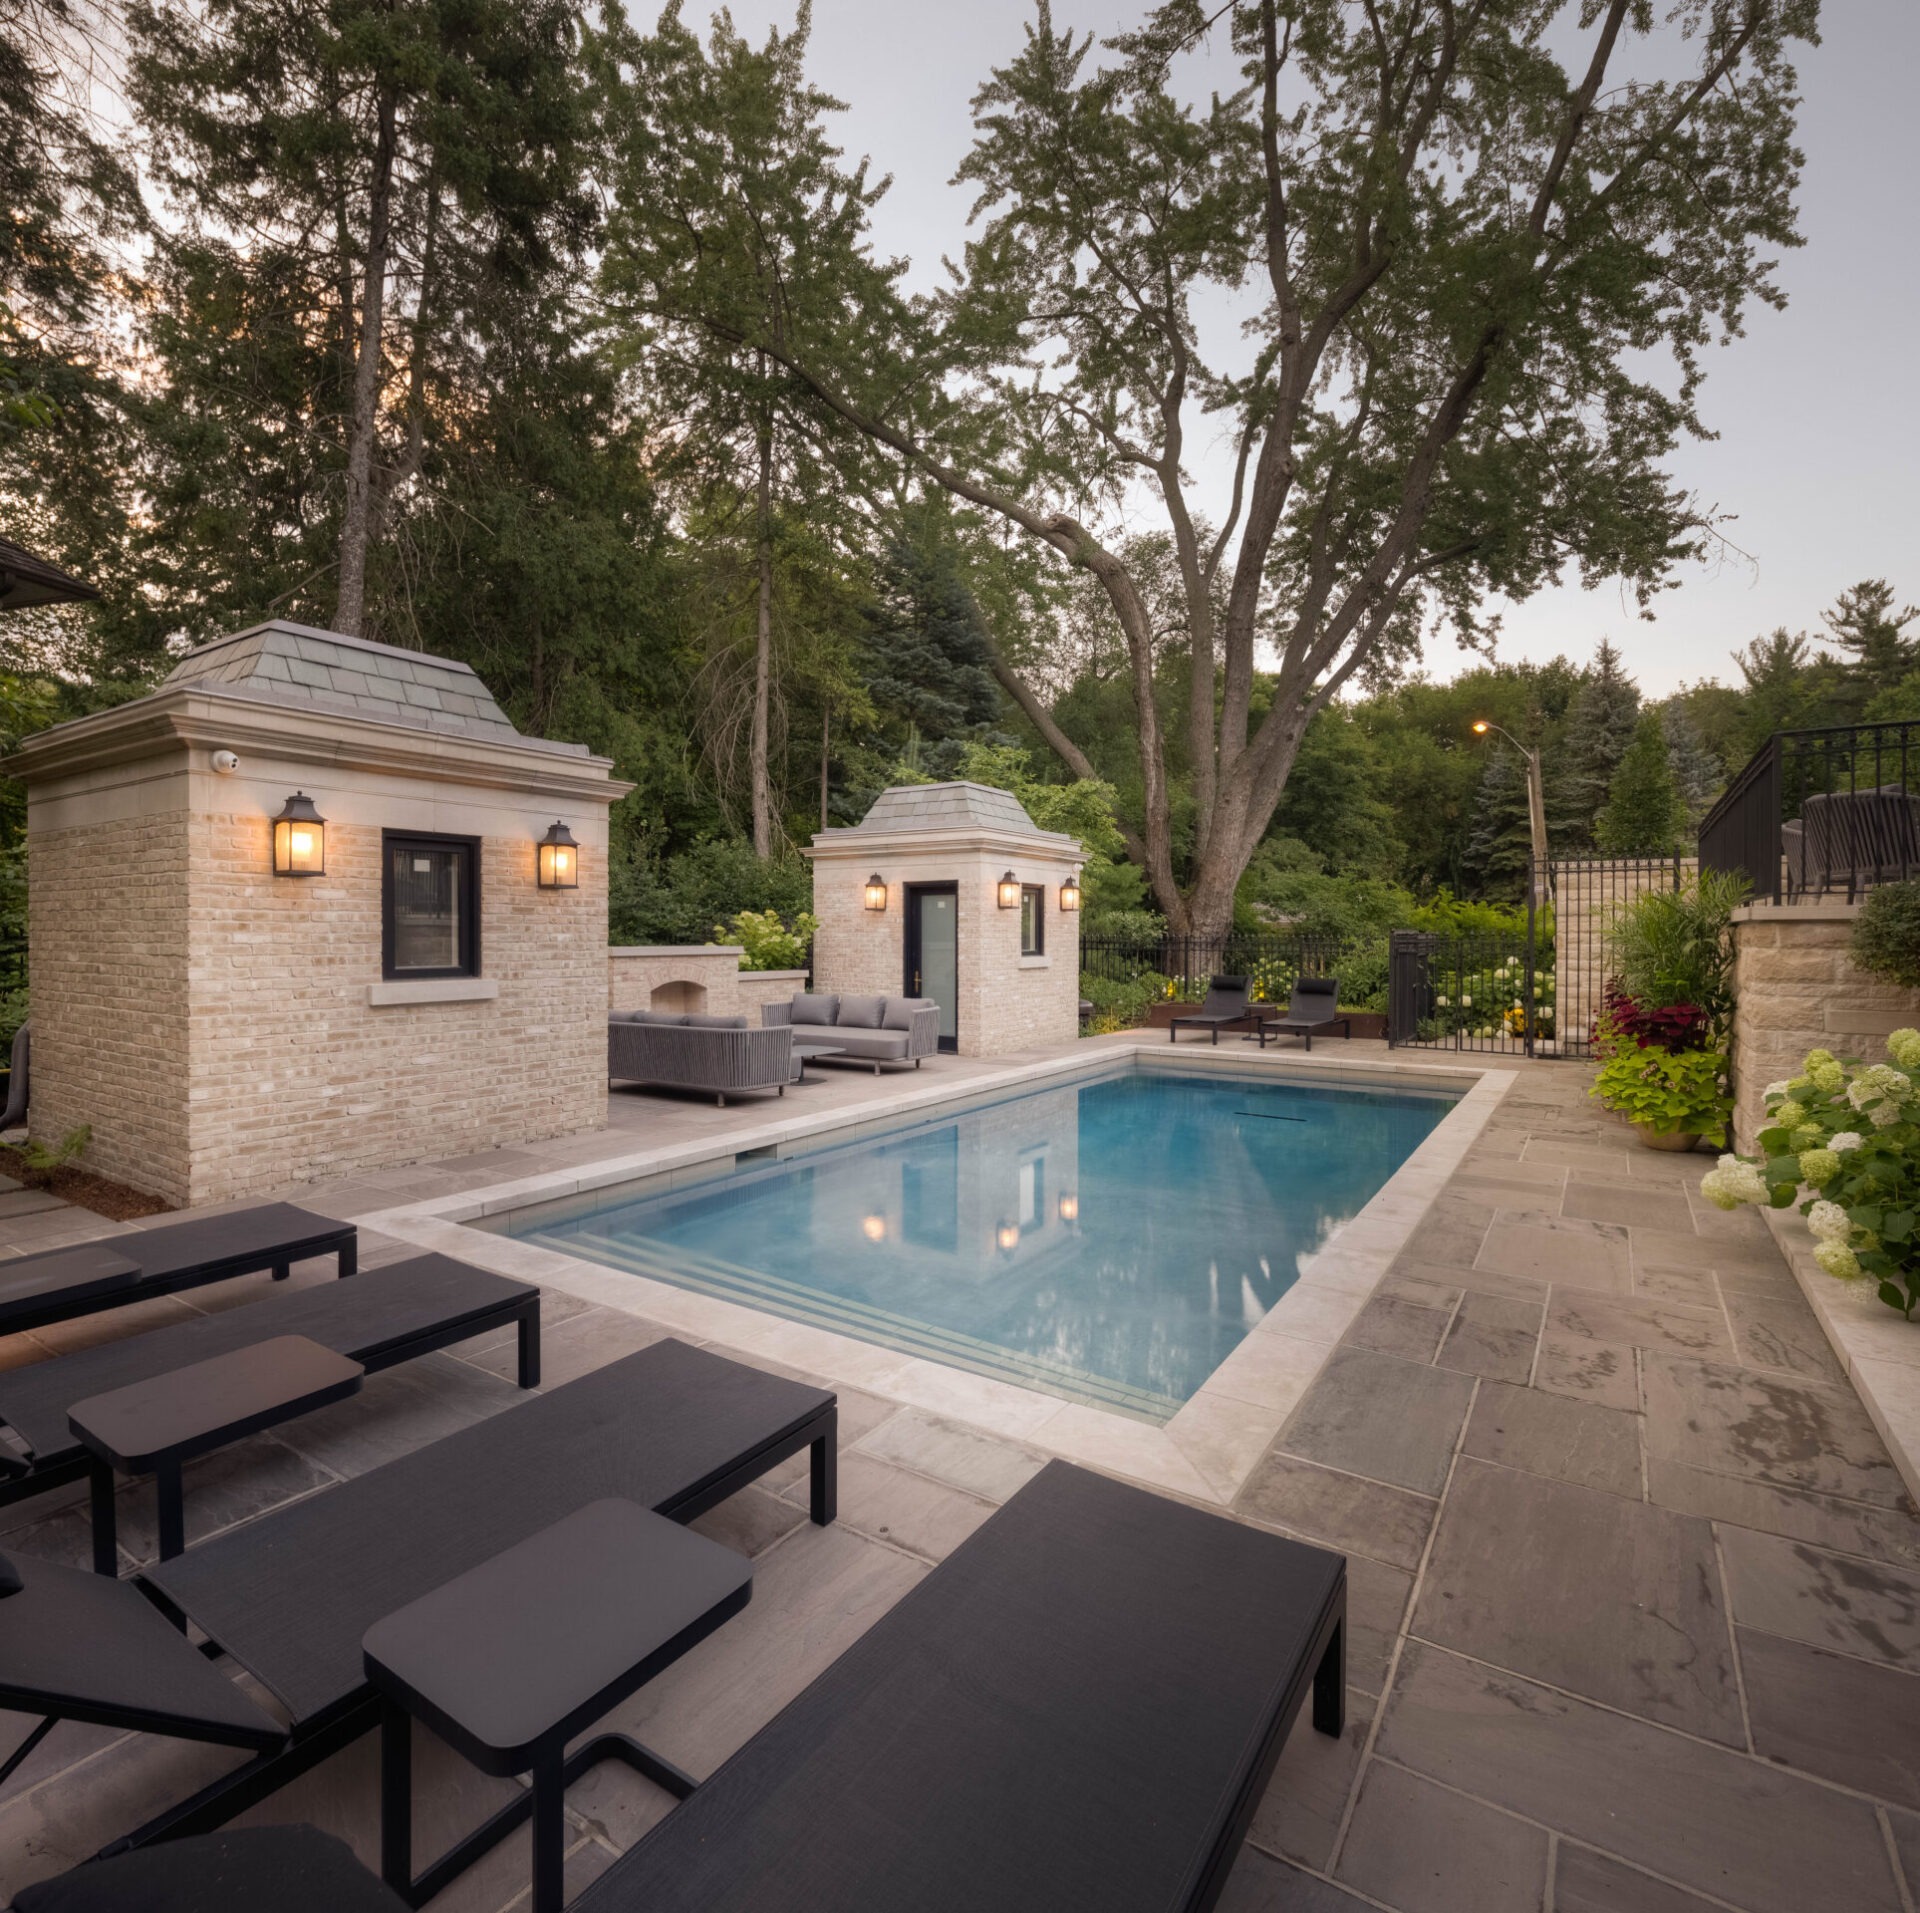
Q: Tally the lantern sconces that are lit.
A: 5